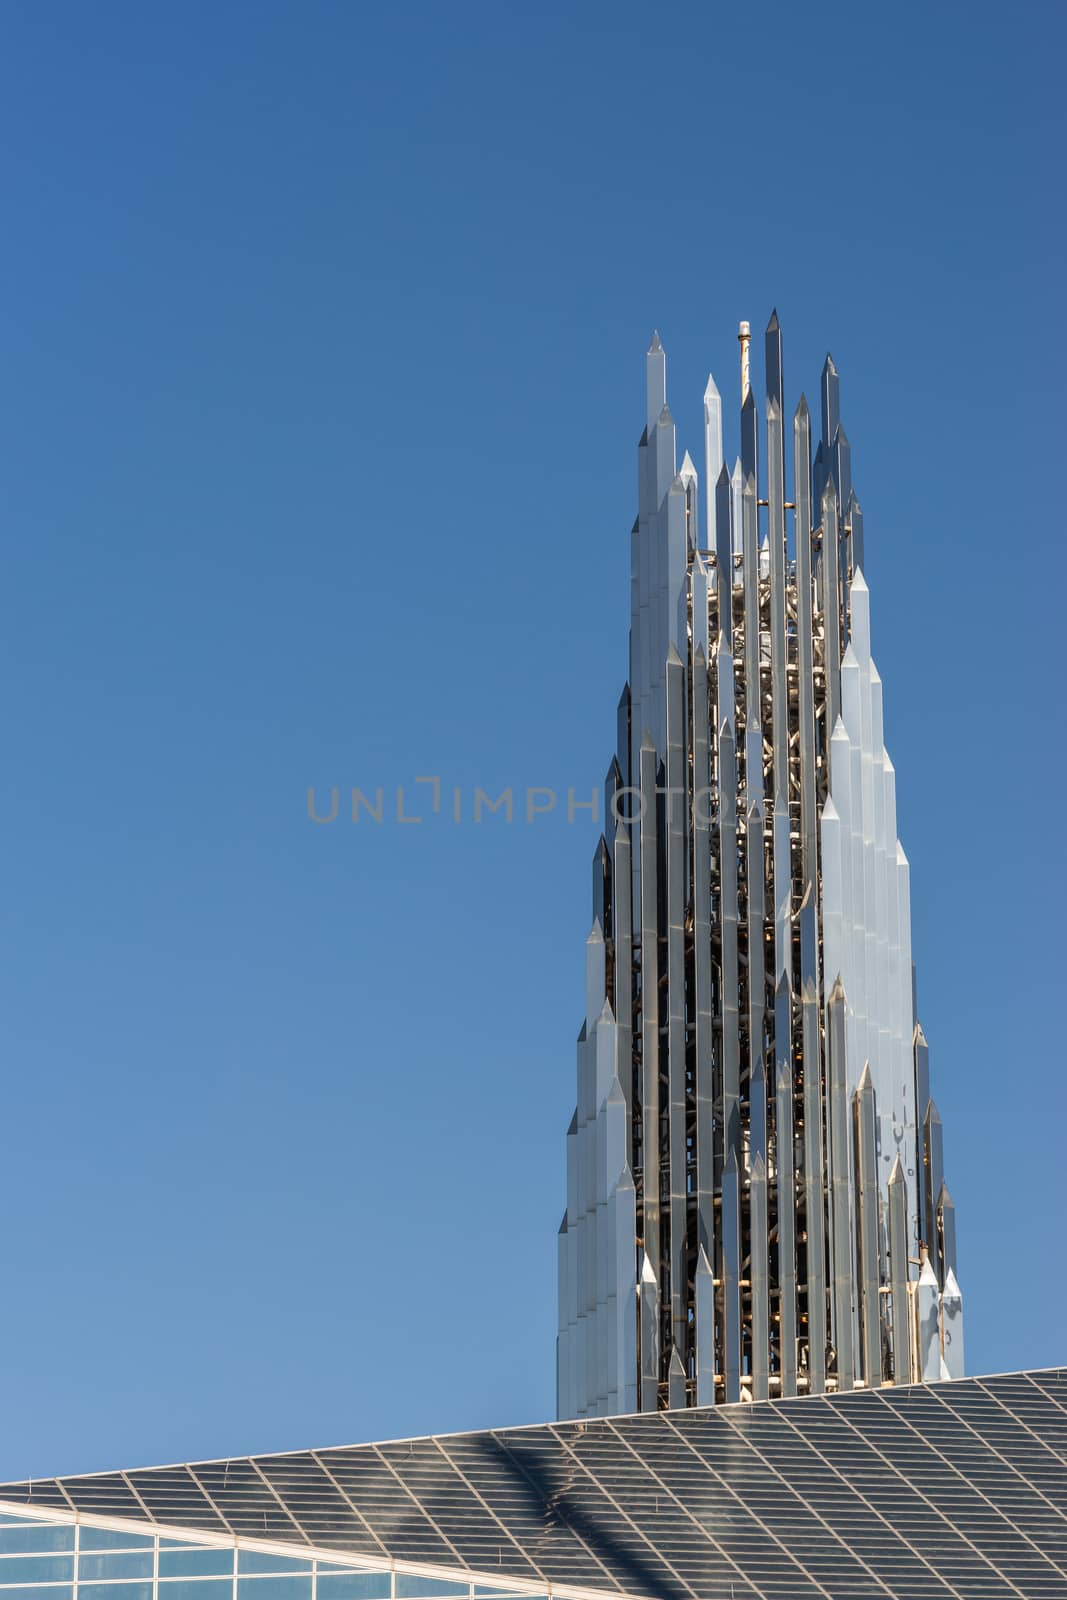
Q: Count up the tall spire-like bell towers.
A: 1